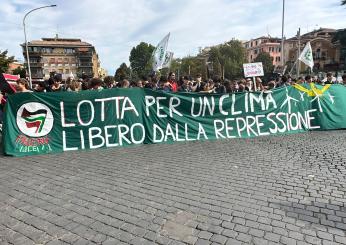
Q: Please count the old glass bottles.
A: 0